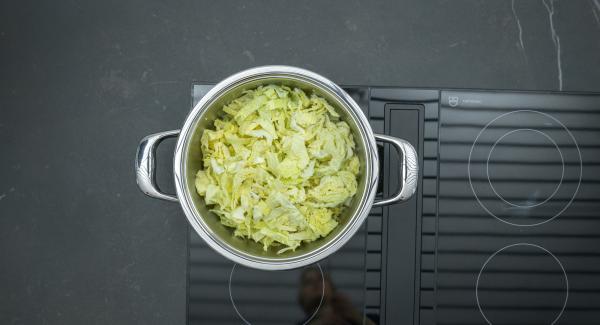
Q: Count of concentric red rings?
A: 0